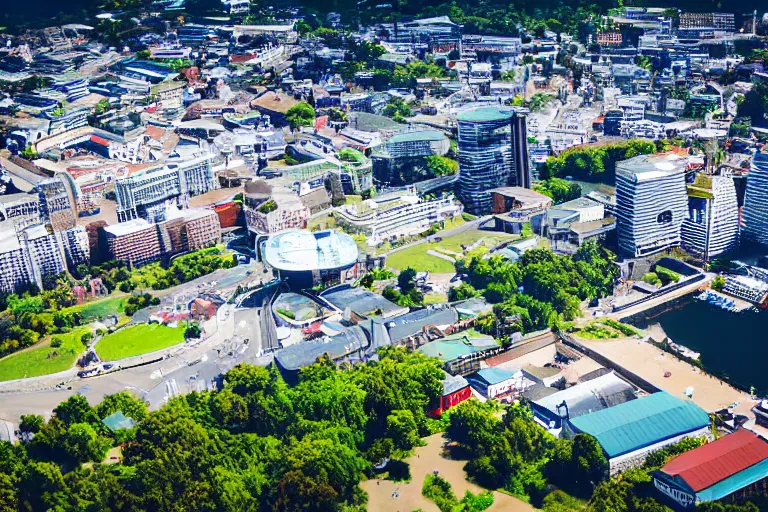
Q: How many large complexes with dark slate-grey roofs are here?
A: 1